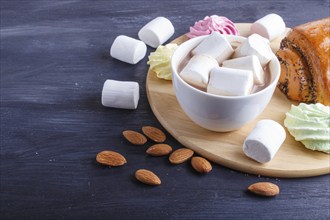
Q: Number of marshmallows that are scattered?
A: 5